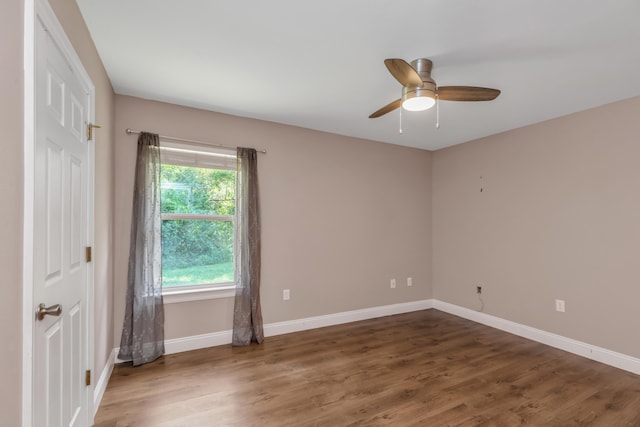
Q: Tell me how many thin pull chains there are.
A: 2